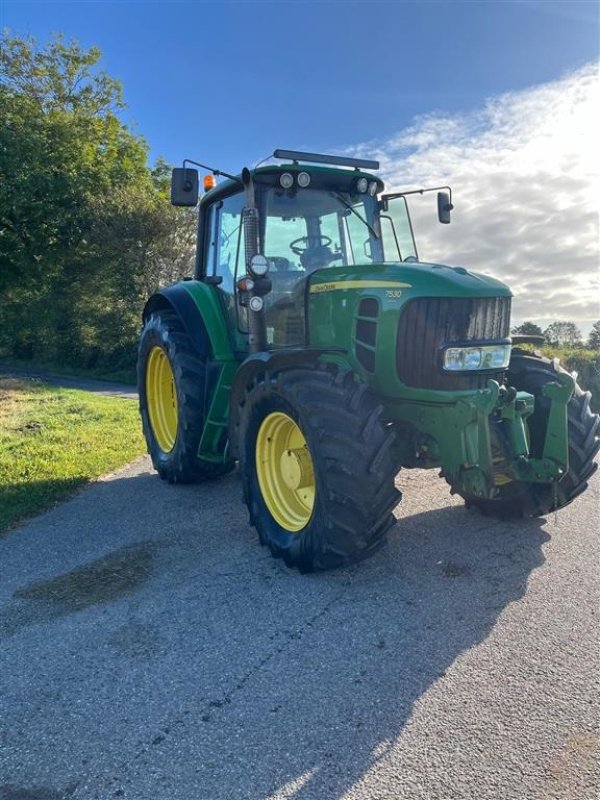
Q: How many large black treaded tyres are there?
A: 3